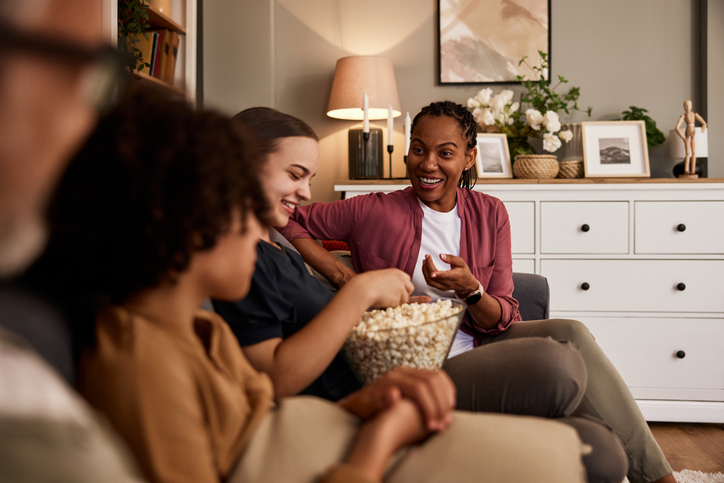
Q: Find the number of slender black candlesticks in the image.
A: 3